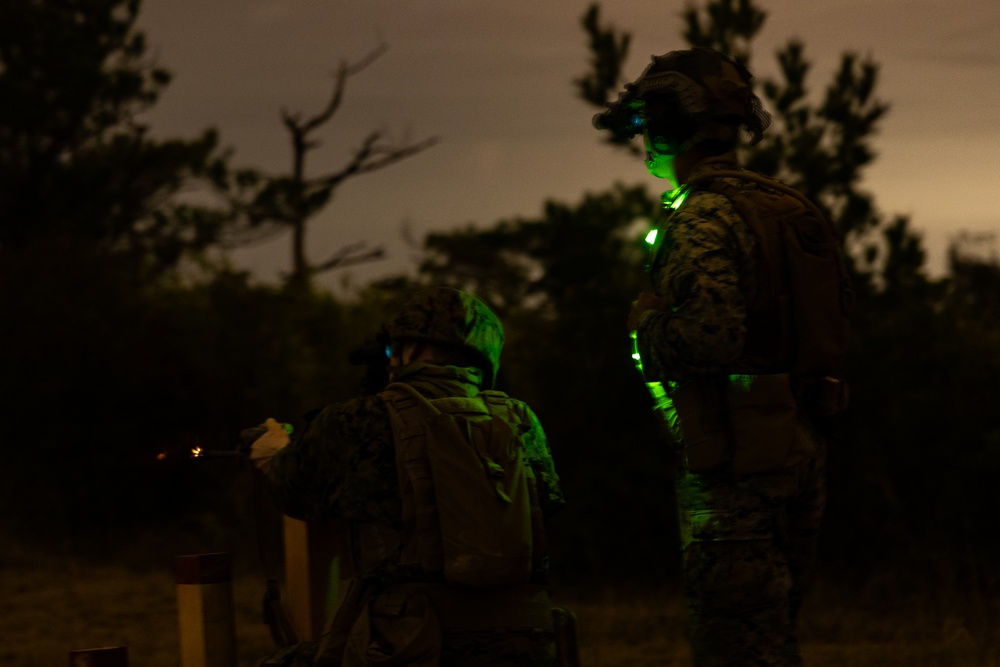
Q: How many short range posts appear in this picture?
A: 3